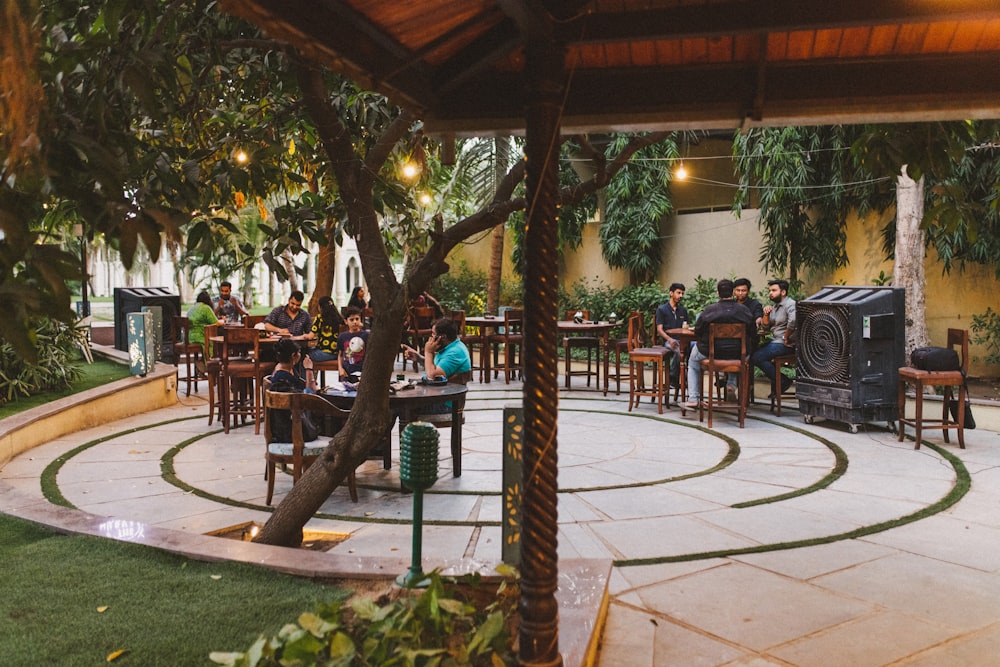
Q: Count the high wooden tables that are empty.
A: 2